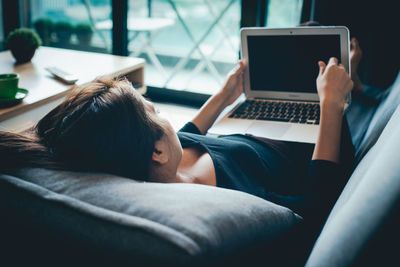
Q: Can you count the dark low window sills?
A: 1